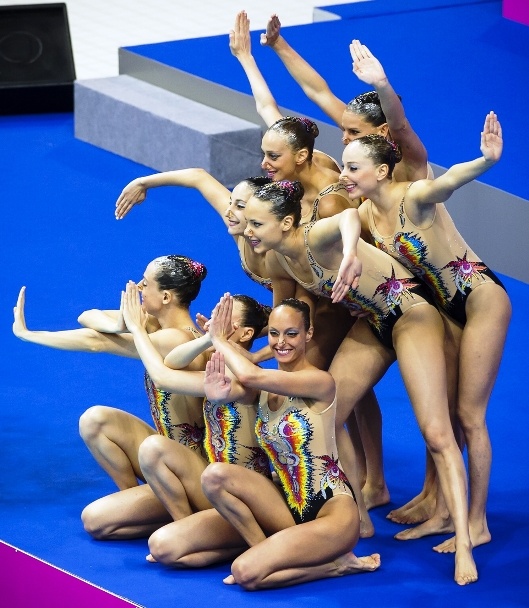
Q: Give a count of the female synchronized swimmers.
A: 8